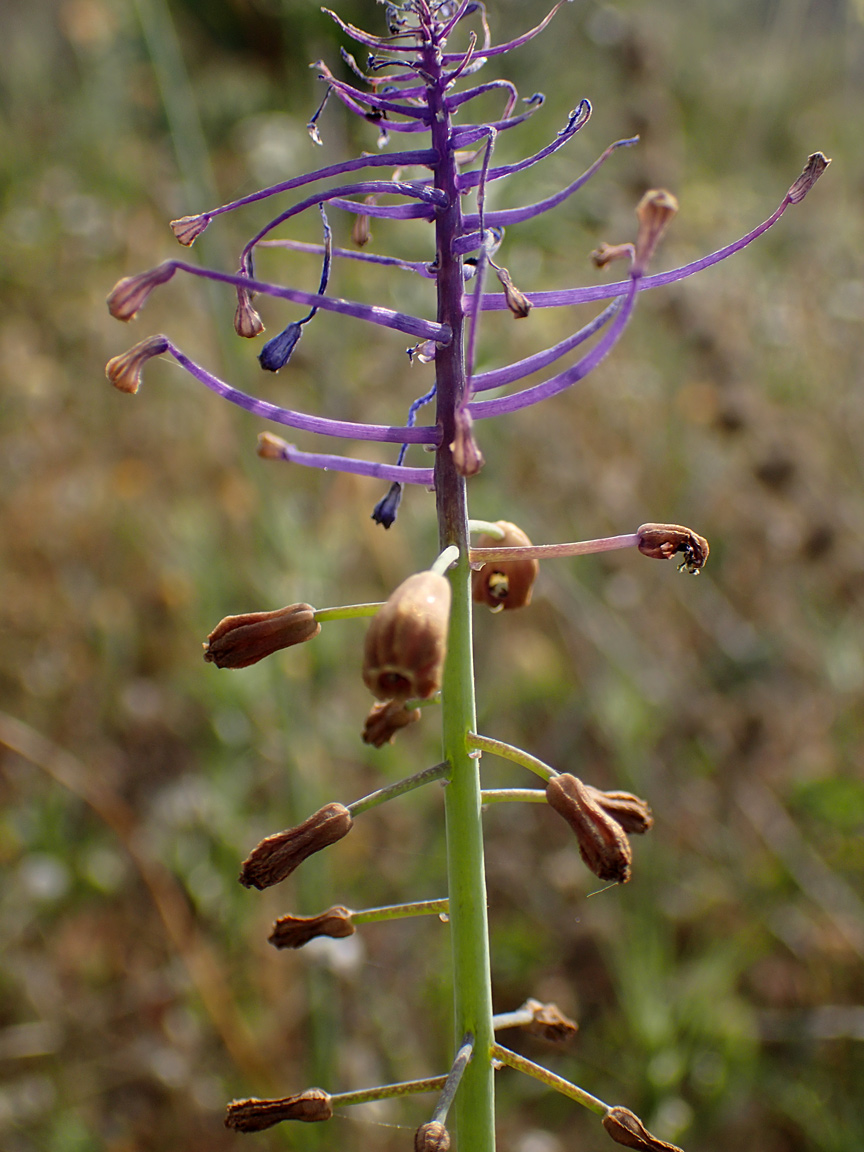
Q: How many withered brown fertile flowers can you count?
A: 13